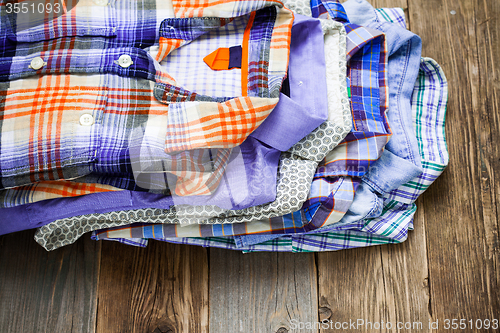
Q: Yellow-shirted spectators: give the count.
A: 0